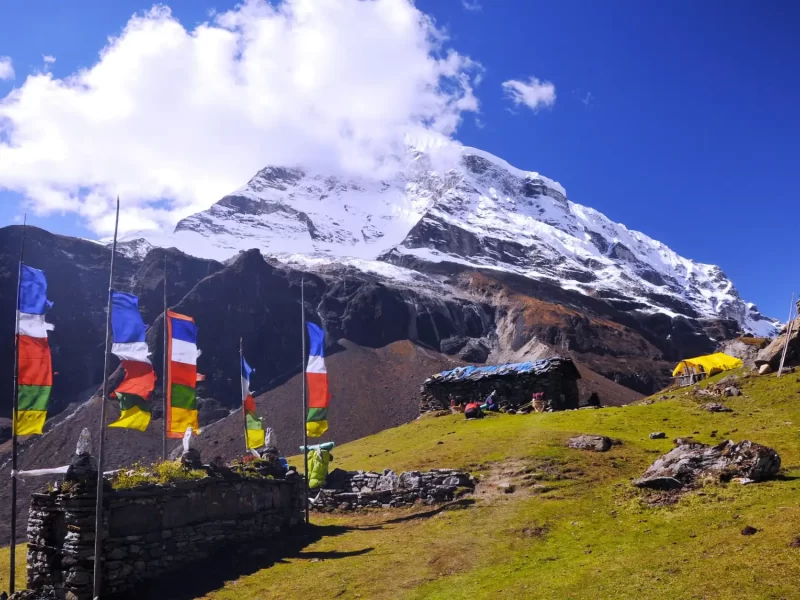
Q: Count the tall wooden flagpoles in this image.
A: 5